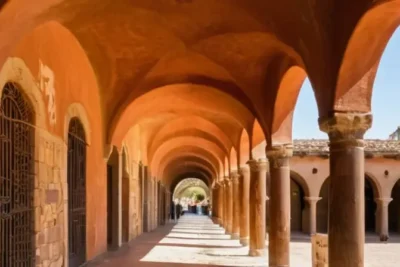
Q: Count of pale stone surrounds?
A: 2